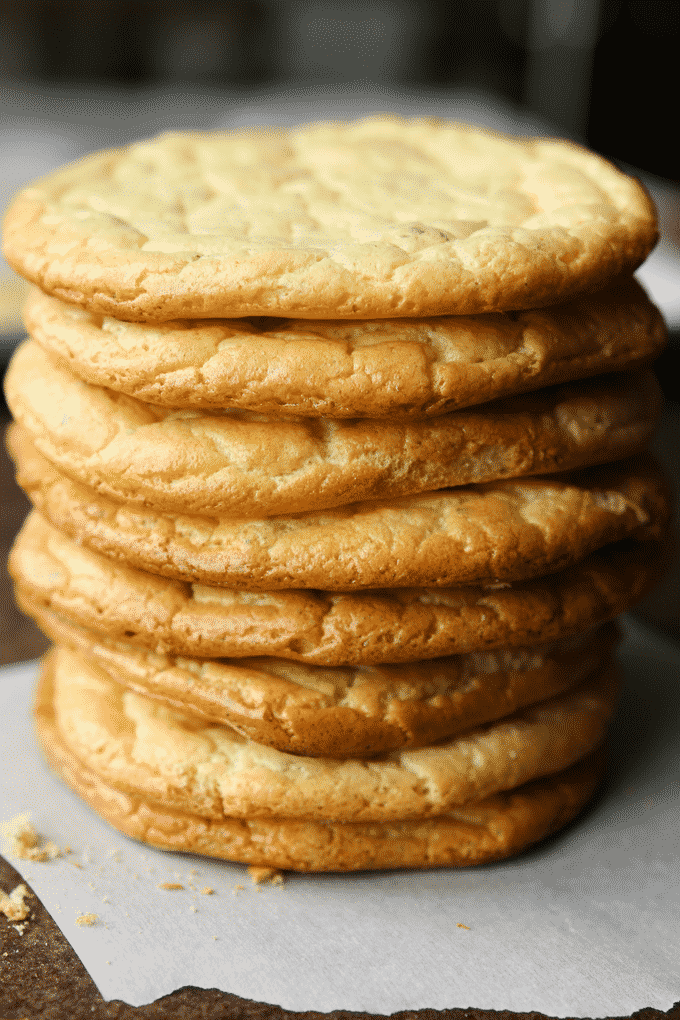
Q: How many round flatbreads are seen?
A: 8